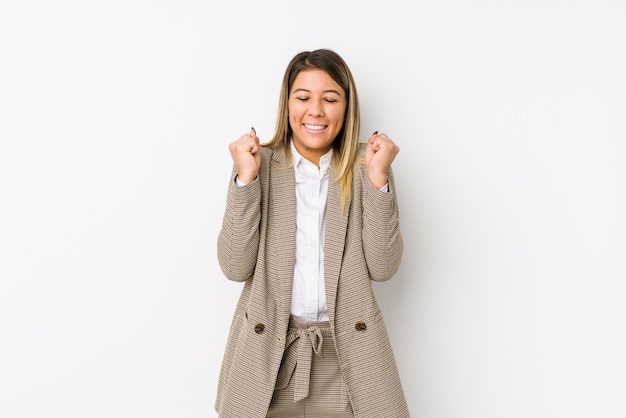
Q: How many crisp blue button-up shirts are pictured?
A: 0